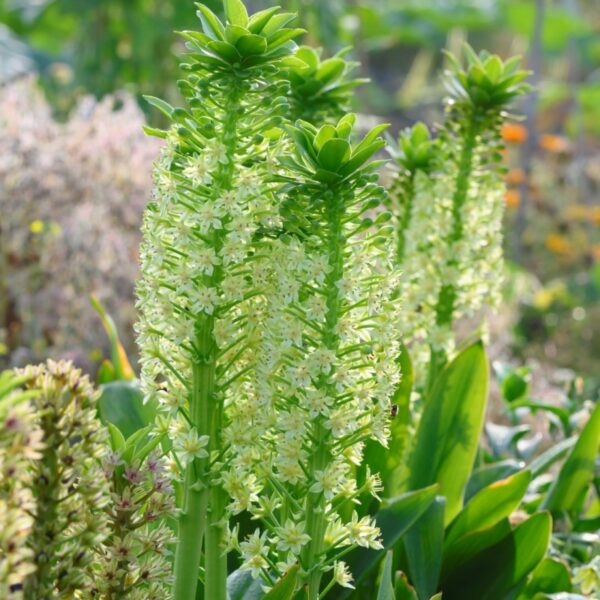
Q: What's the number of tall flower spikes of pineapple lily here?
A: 5